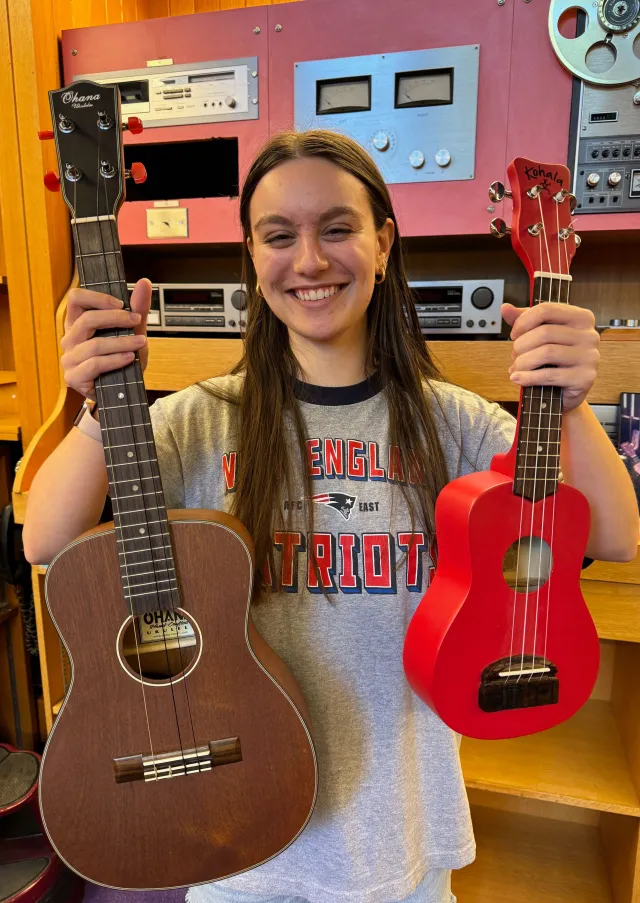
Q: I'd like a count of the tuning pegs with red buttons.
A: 4